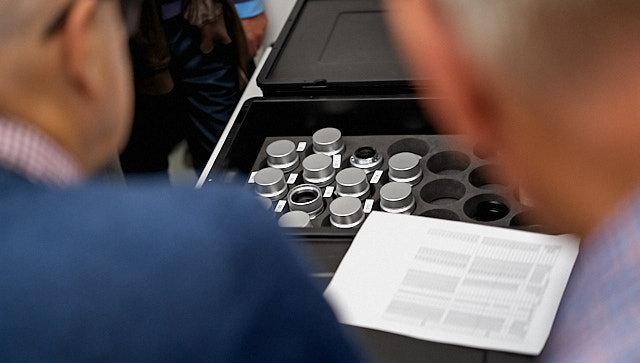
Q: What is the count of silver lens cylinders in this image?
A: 11